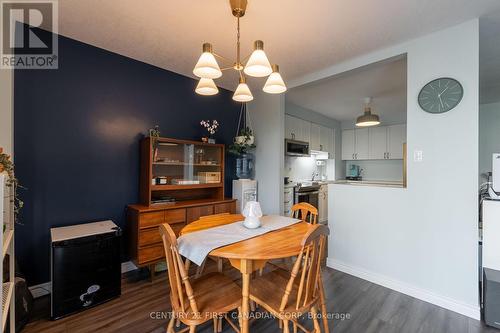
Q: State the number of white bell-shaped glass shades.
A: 5